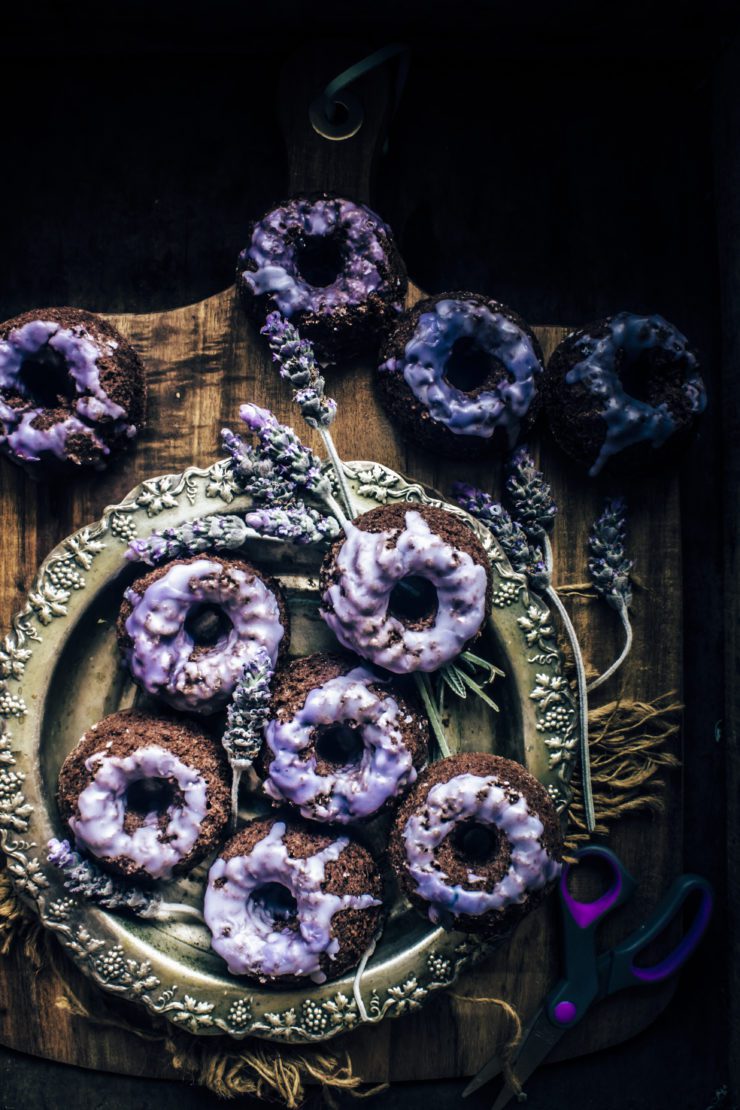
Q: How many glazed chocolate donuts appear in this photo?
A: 10